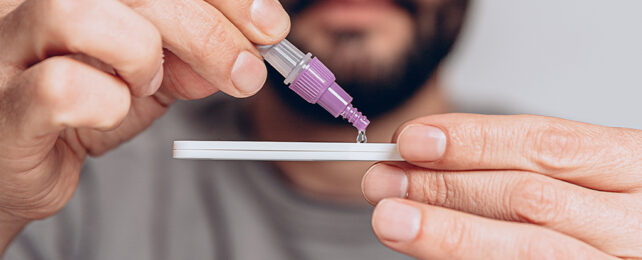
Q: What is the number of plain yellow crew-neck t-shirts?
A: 0